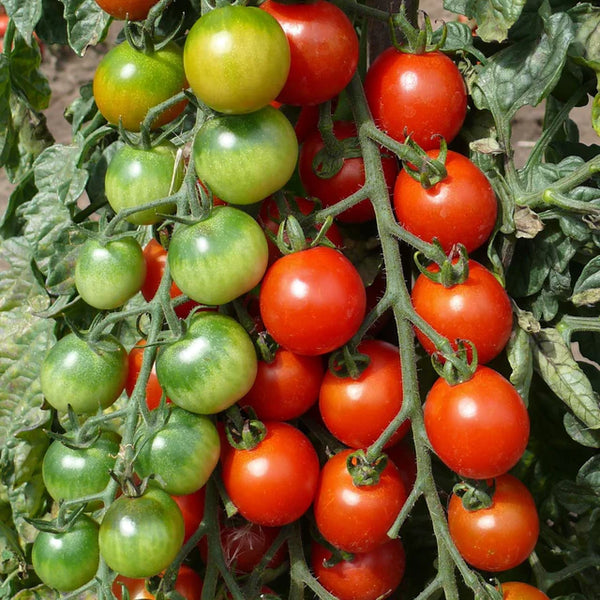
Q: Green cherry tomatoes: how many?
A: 12